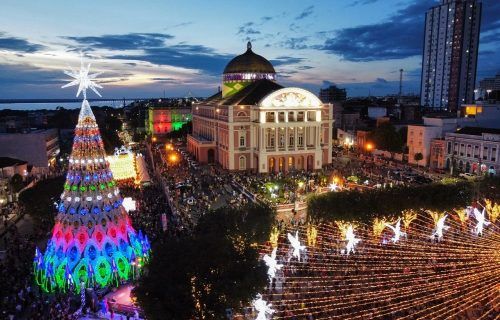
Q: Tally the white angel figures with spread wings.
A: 7